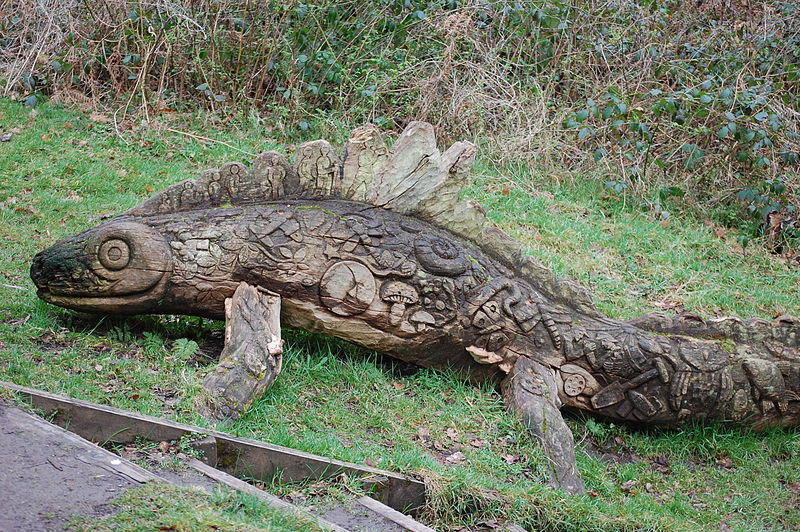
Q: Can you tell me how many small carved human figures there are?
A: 8